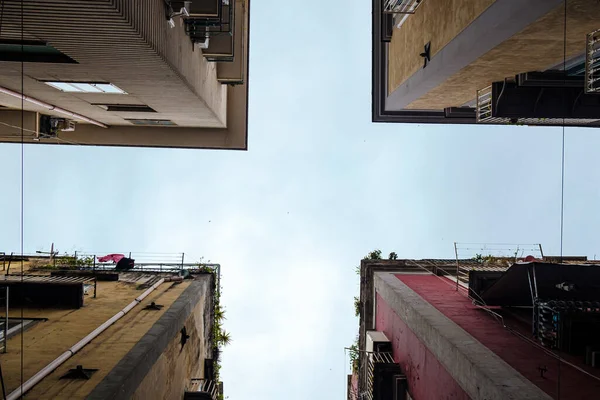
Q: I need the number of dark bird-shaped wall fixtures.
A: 4